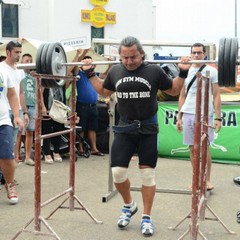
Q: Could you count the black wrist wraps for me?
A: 2